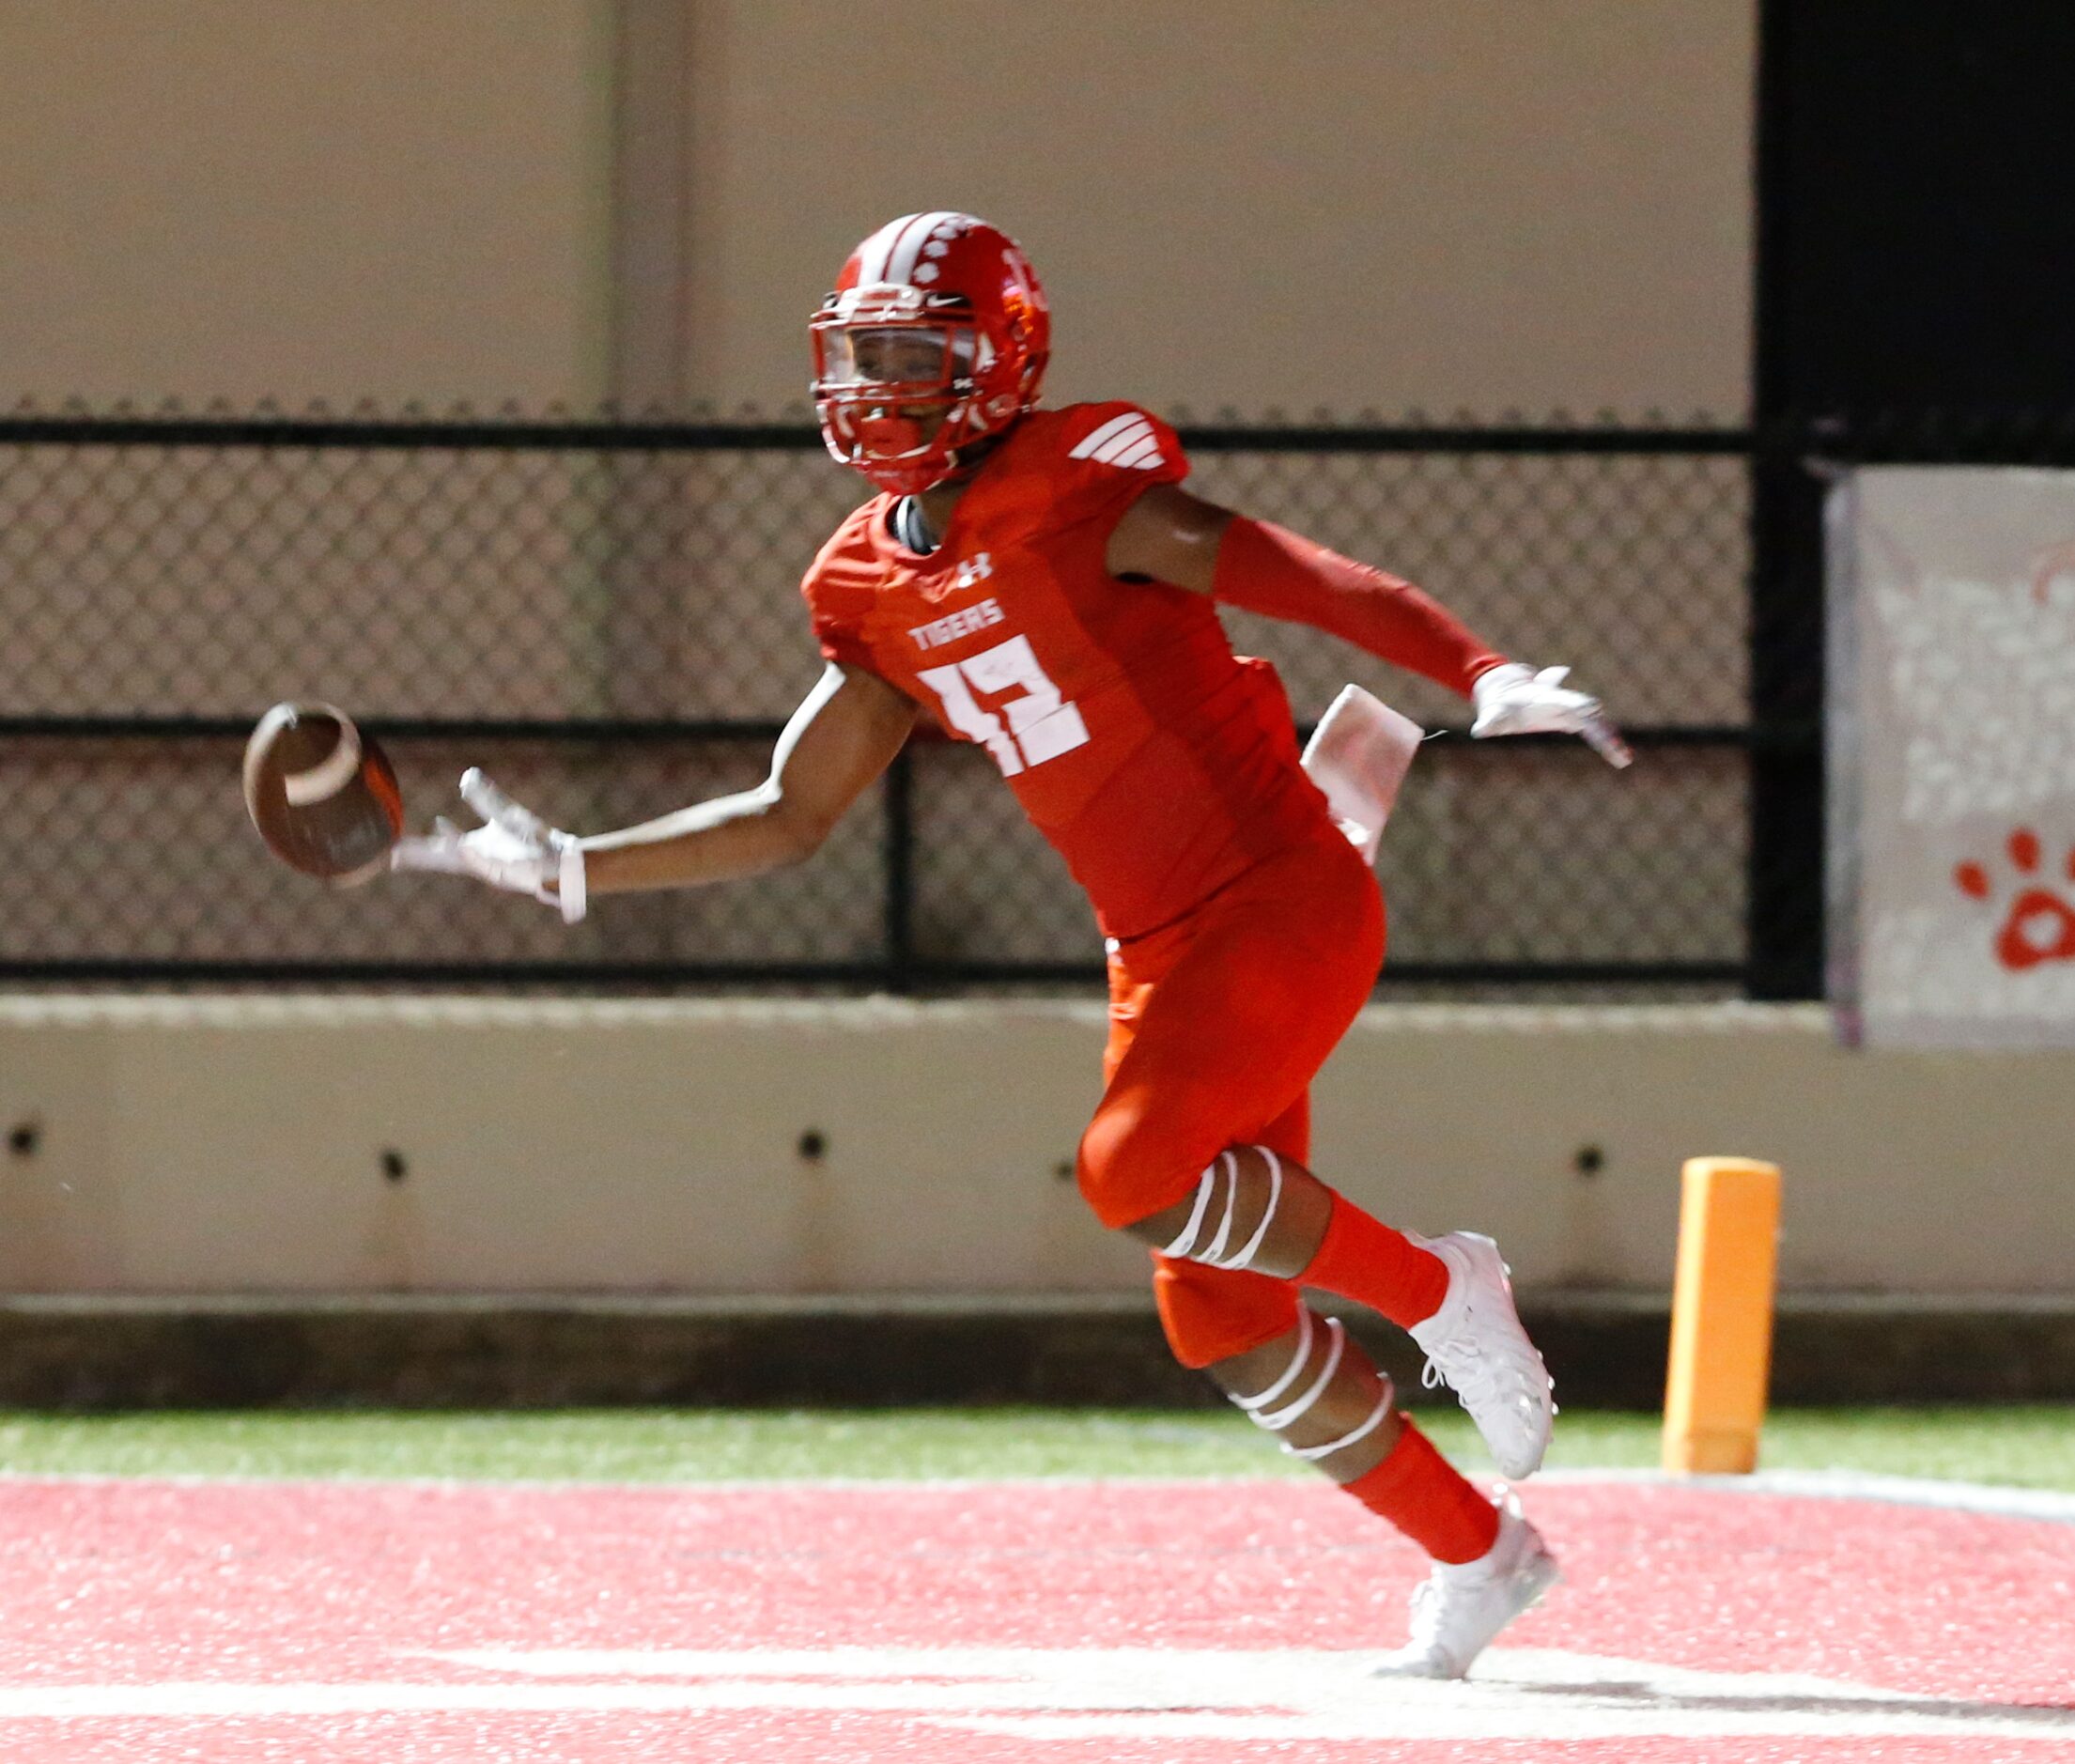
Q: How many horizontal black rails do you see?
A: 3